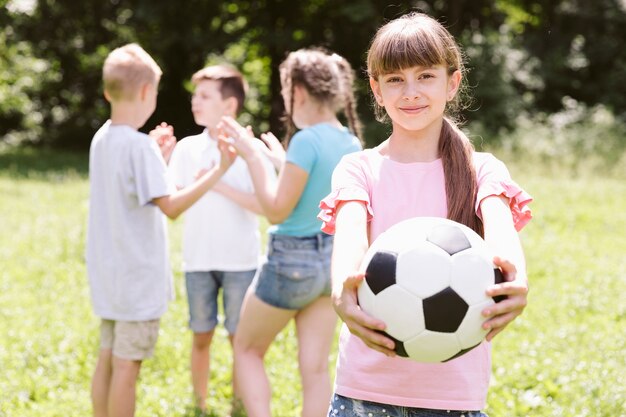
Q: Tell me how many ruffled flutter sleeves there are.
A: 2